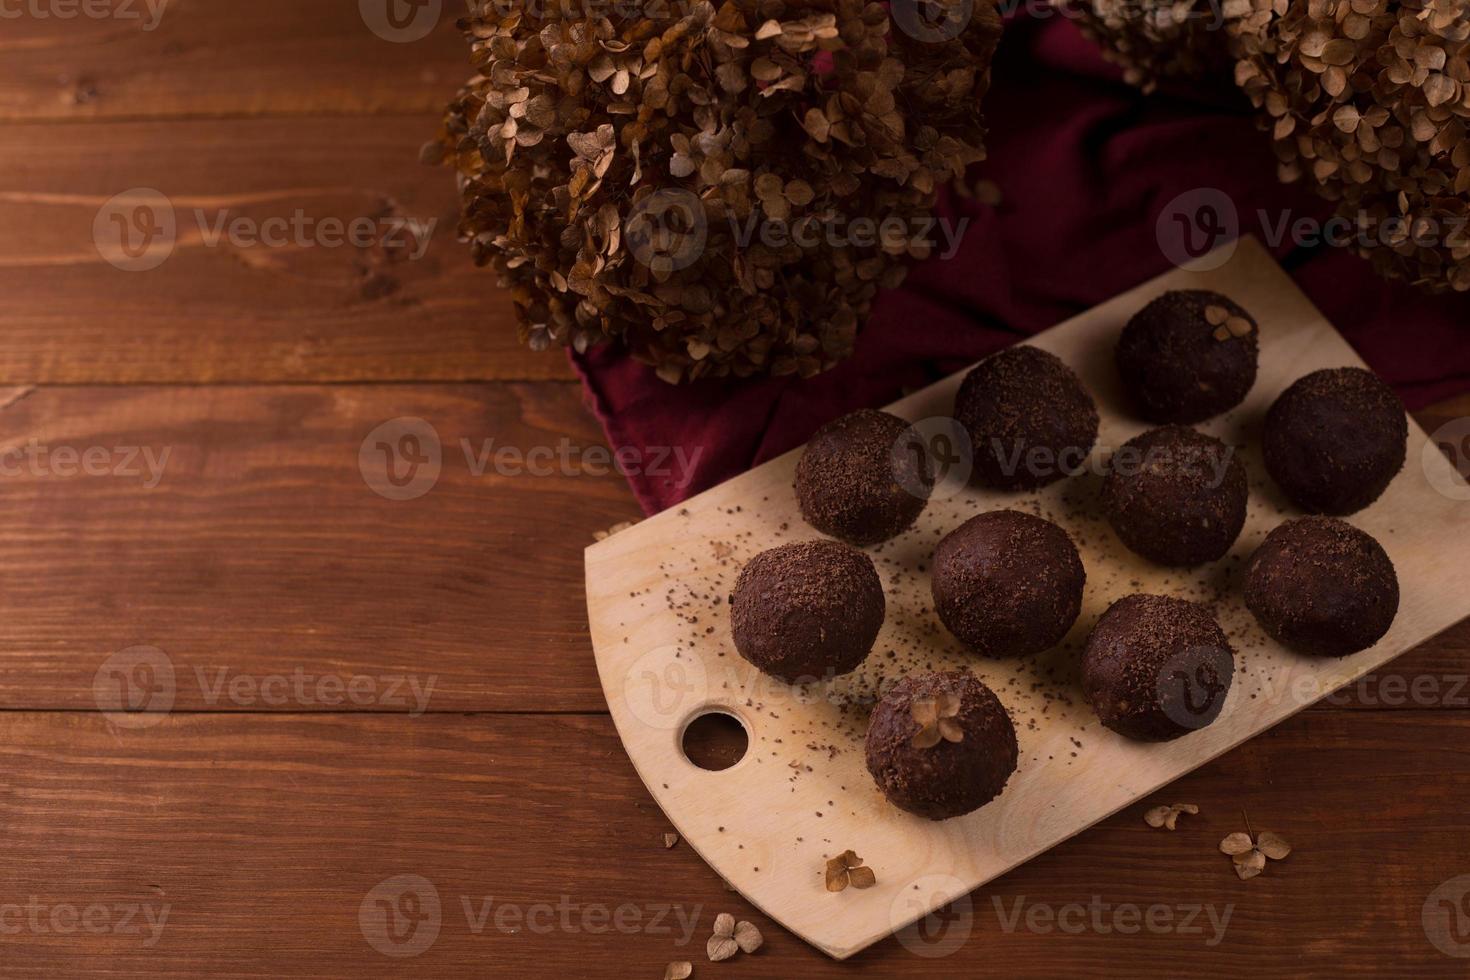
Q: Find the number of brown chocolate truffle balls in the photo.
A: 10